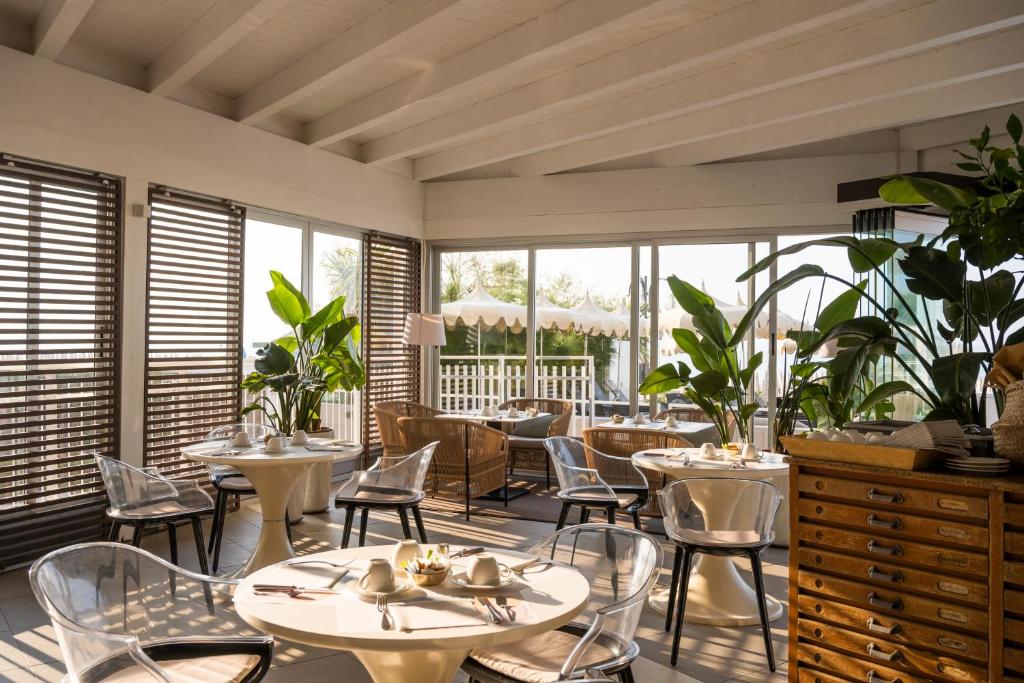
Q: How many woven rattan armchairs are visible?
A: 5